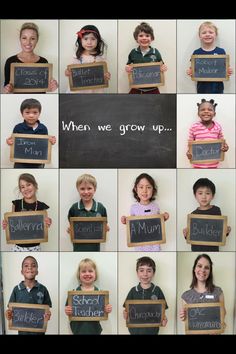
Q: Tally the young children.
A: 12